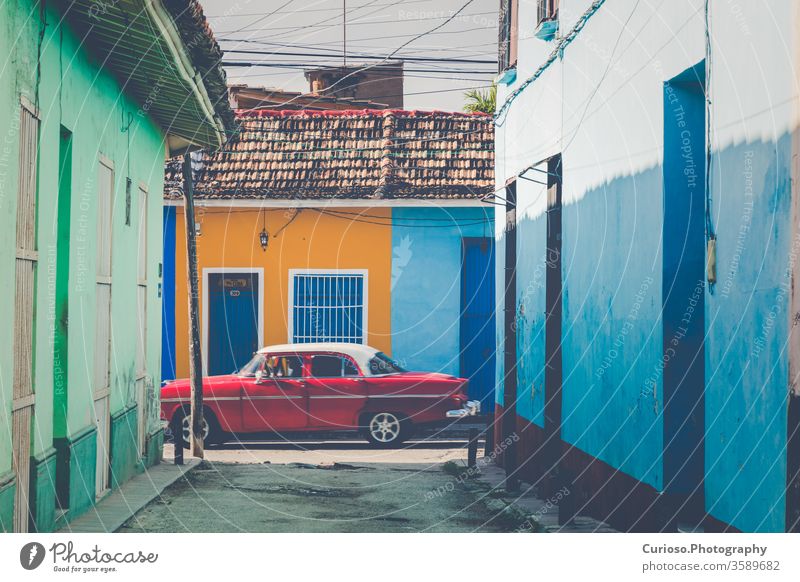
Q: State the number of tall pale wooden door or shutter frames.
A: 3